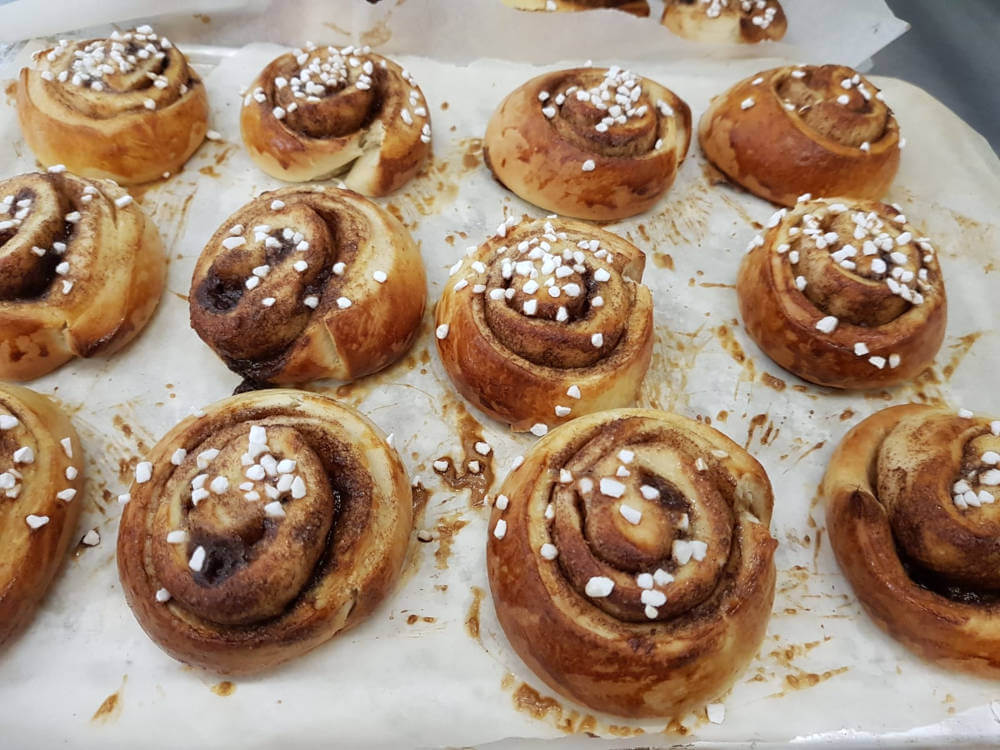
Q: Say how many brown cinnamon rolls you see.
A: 14